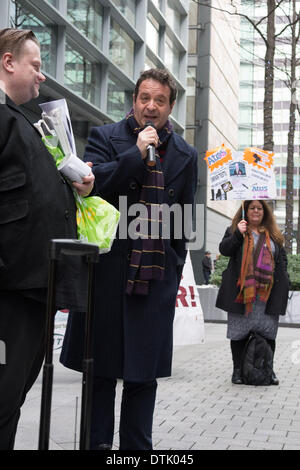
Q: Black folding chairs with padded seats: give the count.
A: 0